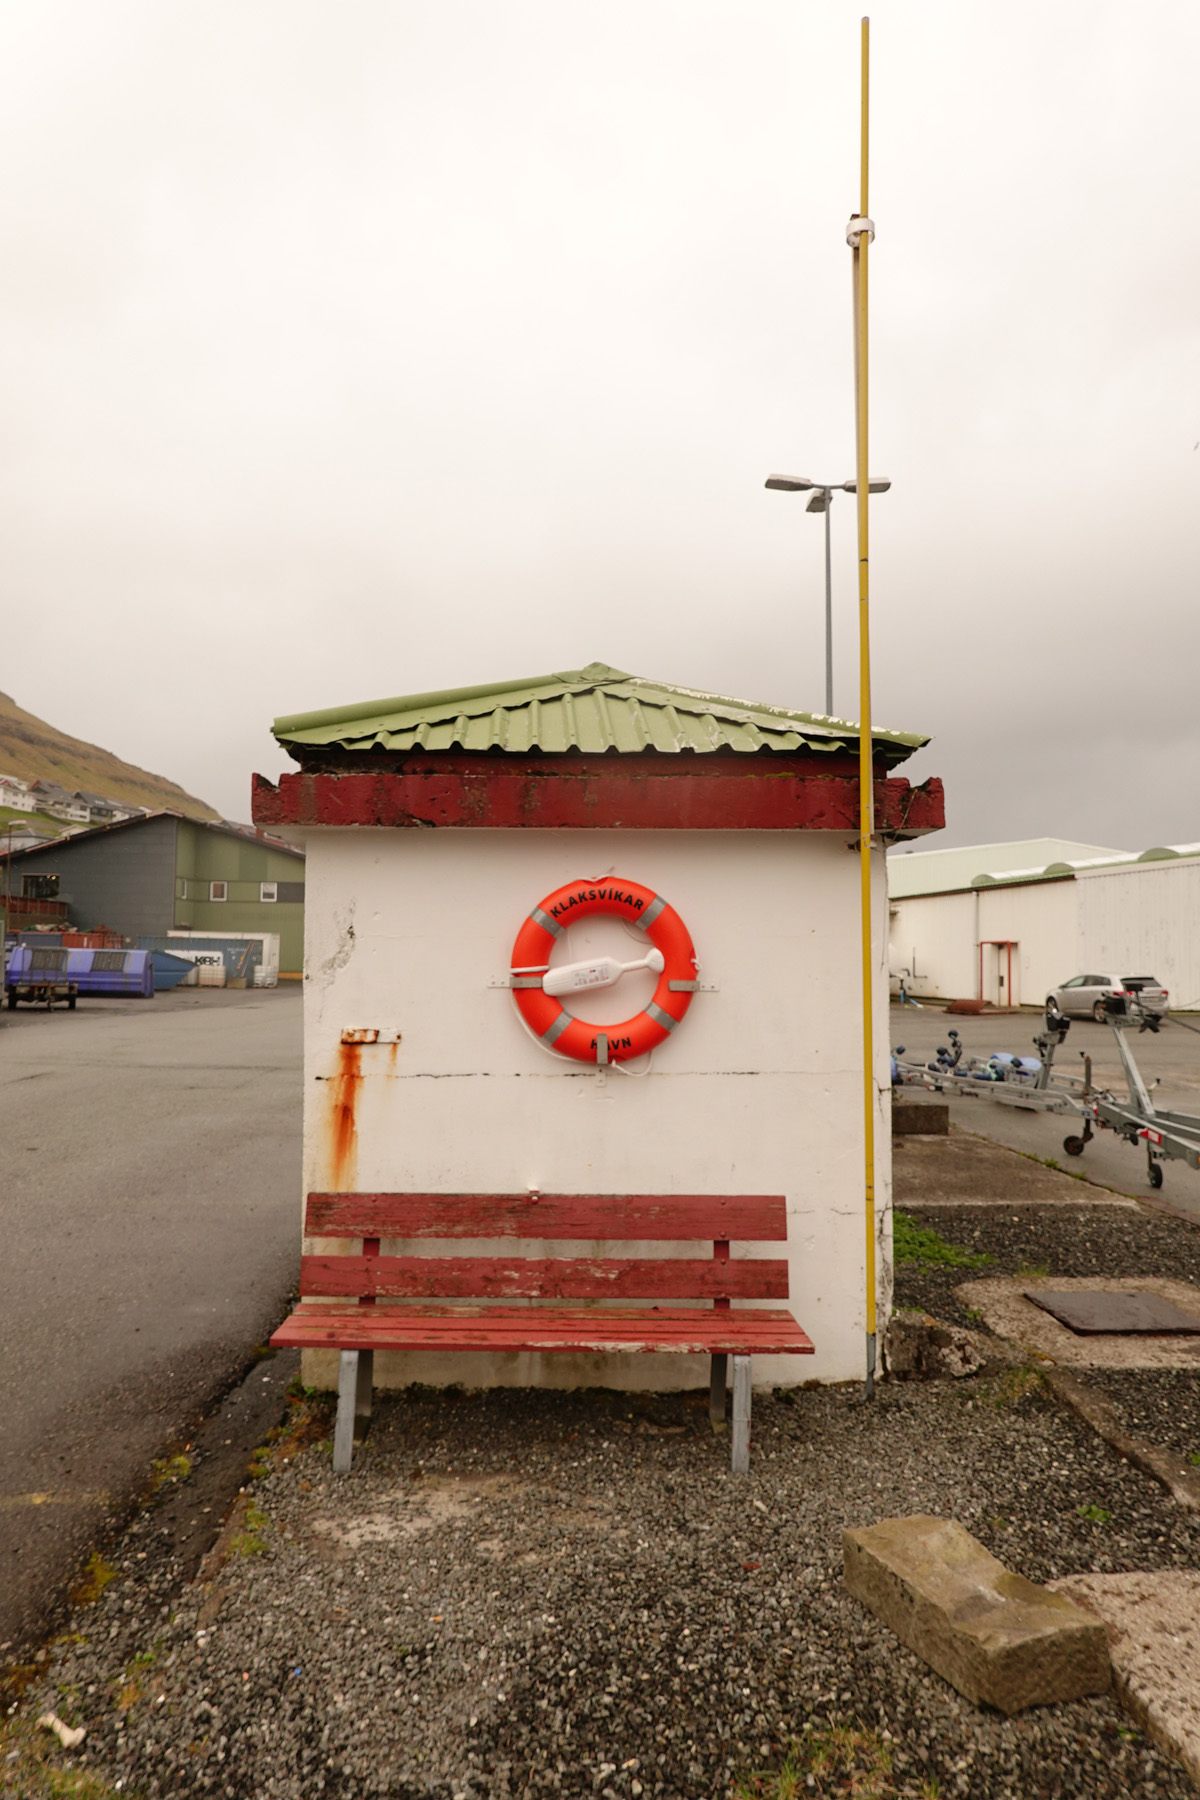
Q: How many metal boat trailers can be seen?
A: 2